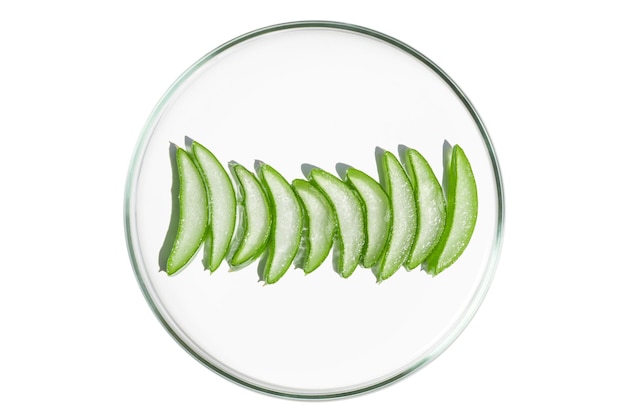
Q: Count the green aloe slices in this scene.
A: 10